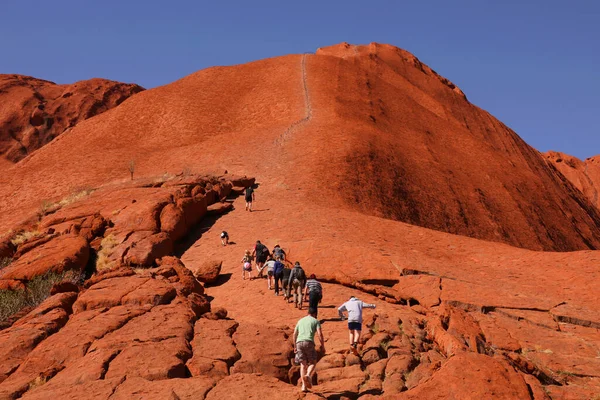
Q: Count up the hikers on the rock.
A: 12